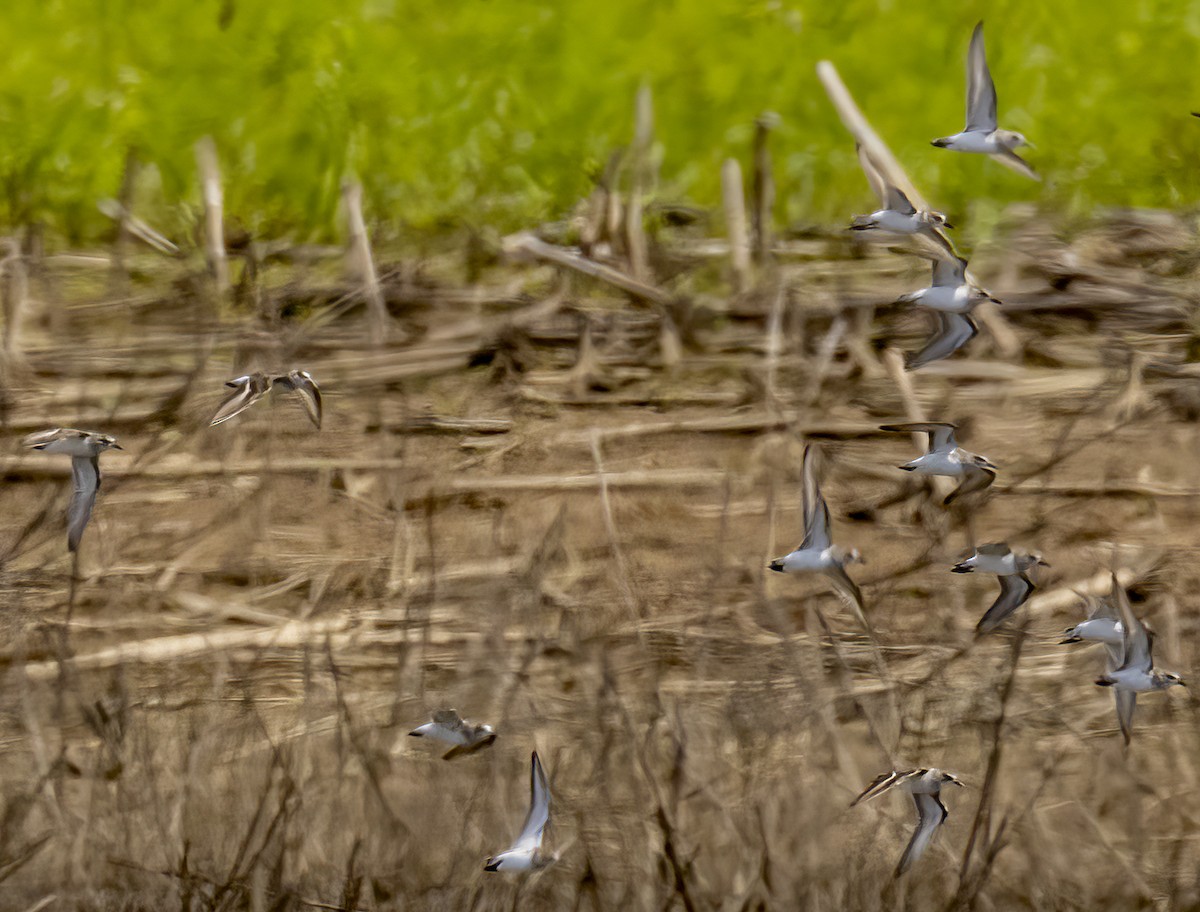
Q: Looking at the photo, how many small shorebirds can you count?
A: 13